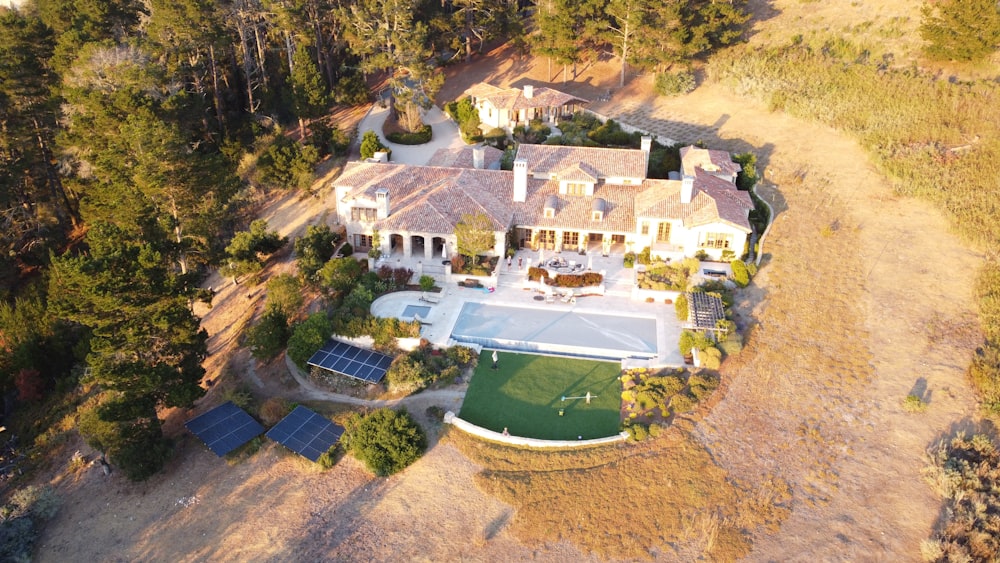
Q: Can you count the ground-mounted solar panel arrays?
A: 3